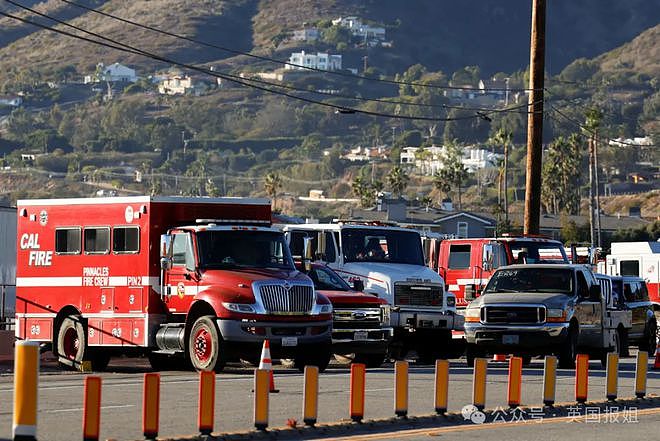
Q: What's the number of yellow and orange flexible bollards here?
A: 15